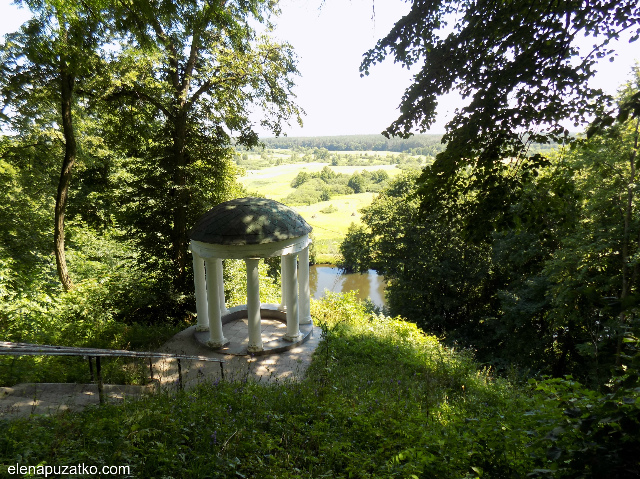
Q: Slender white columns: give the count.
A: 7